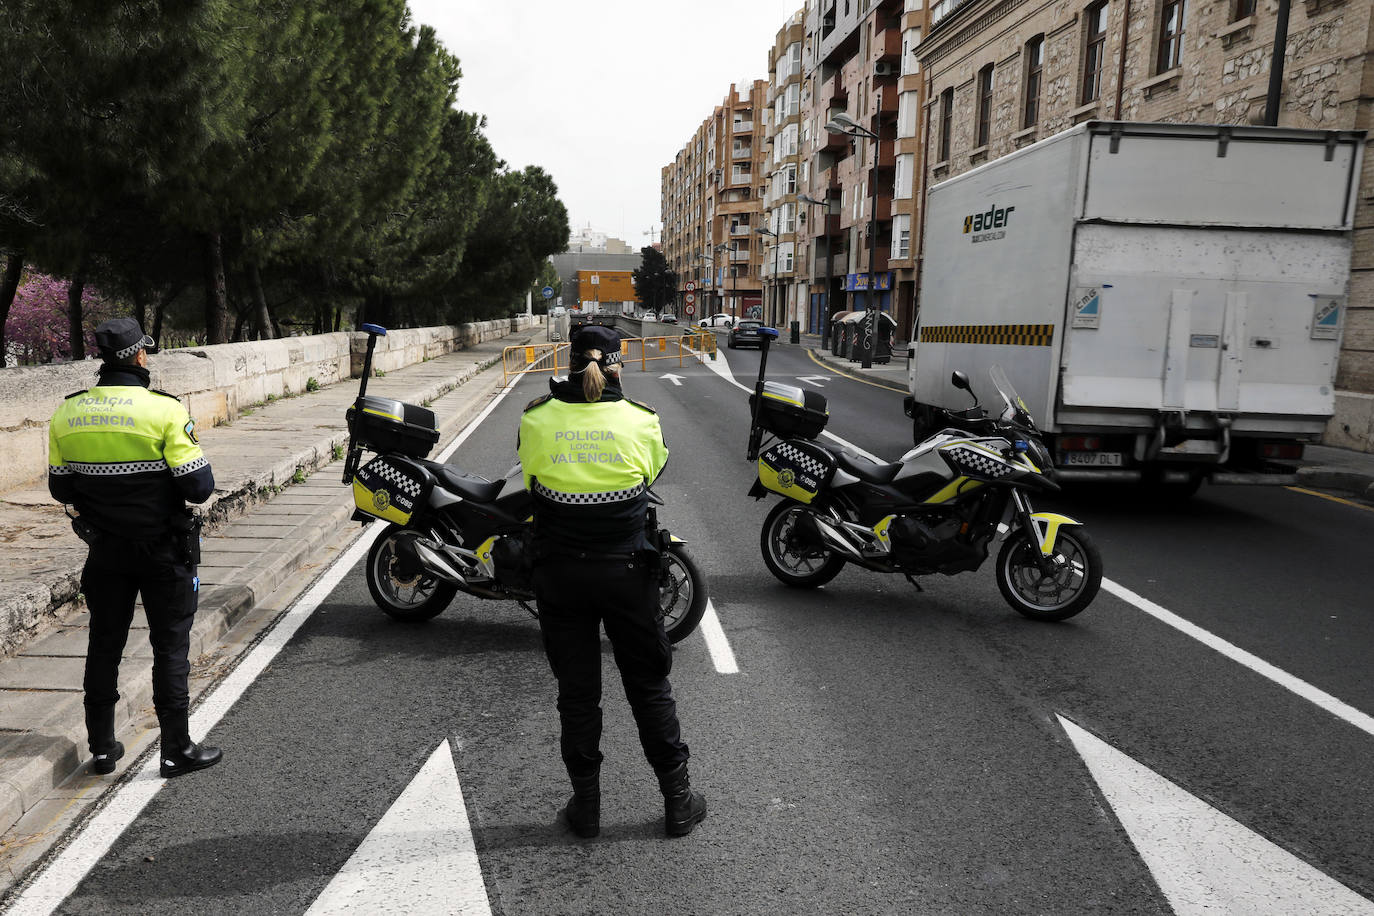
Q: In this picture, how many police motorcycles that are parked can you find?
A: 2